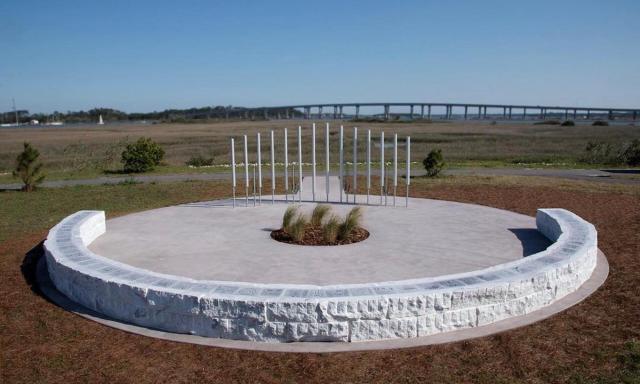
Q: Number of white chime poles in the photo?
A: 14